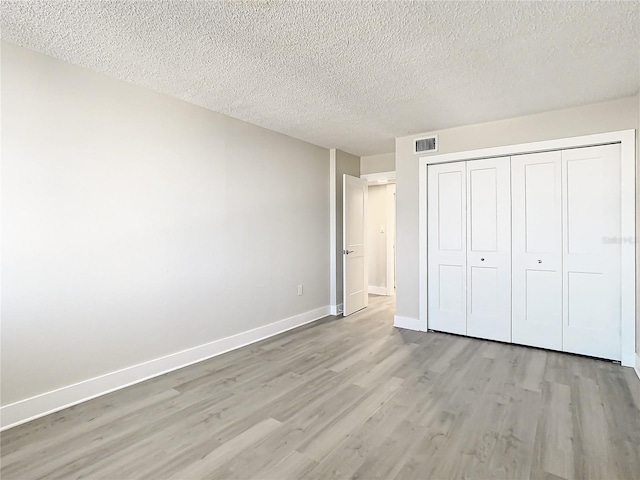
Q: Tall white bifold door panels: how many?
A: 4